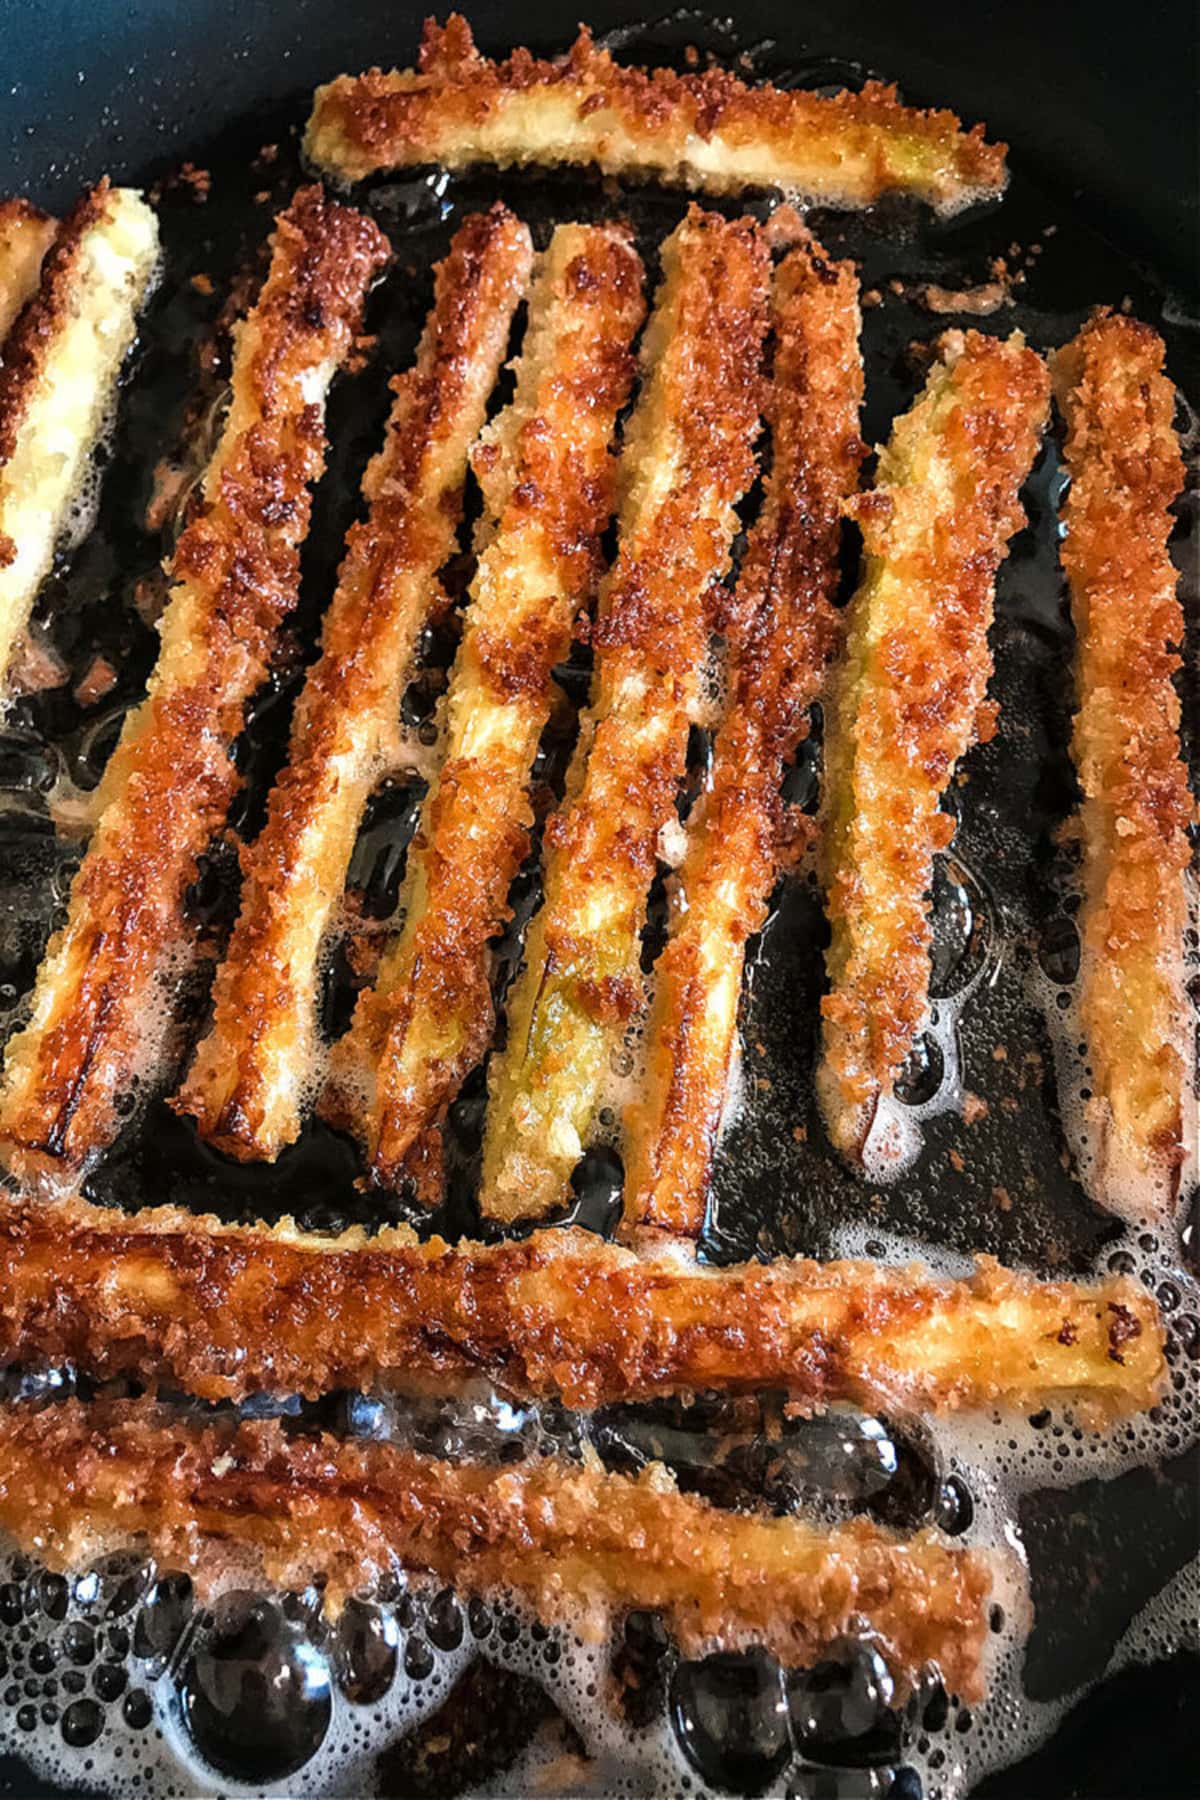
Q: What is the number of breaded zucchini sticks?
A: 12